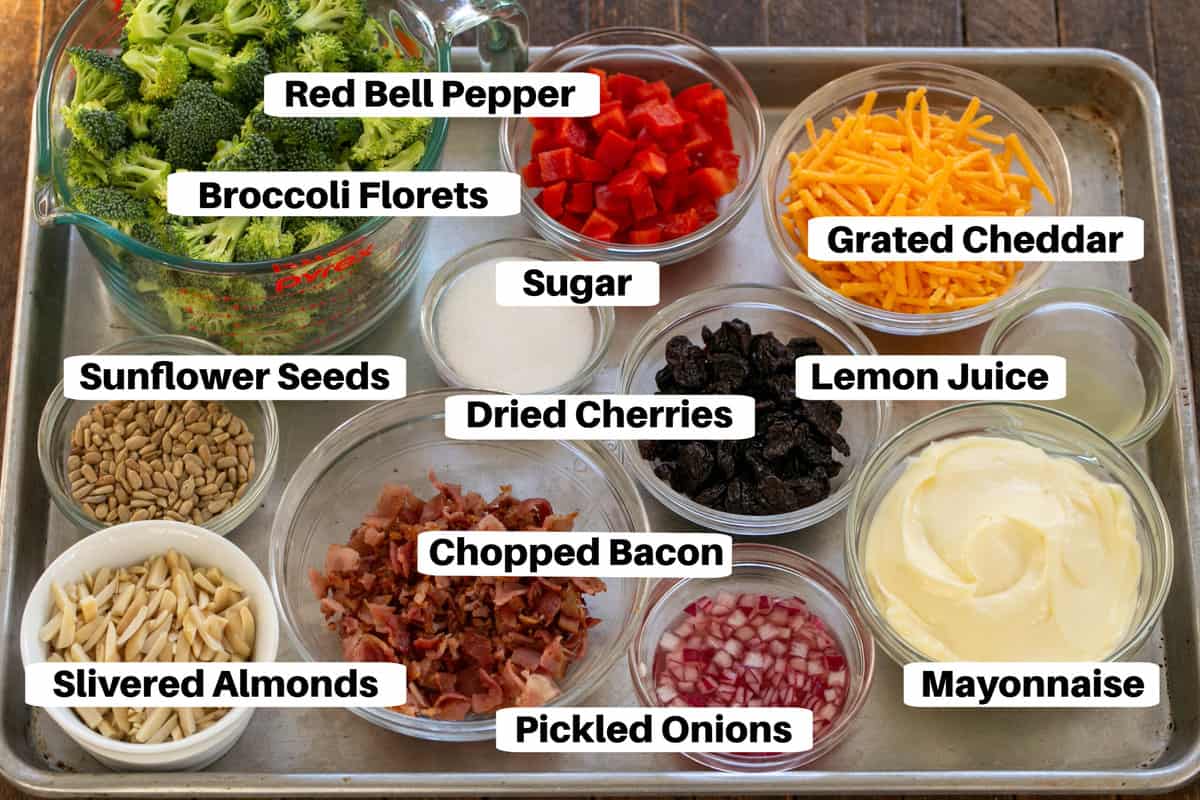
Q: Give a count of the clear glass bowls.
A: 9